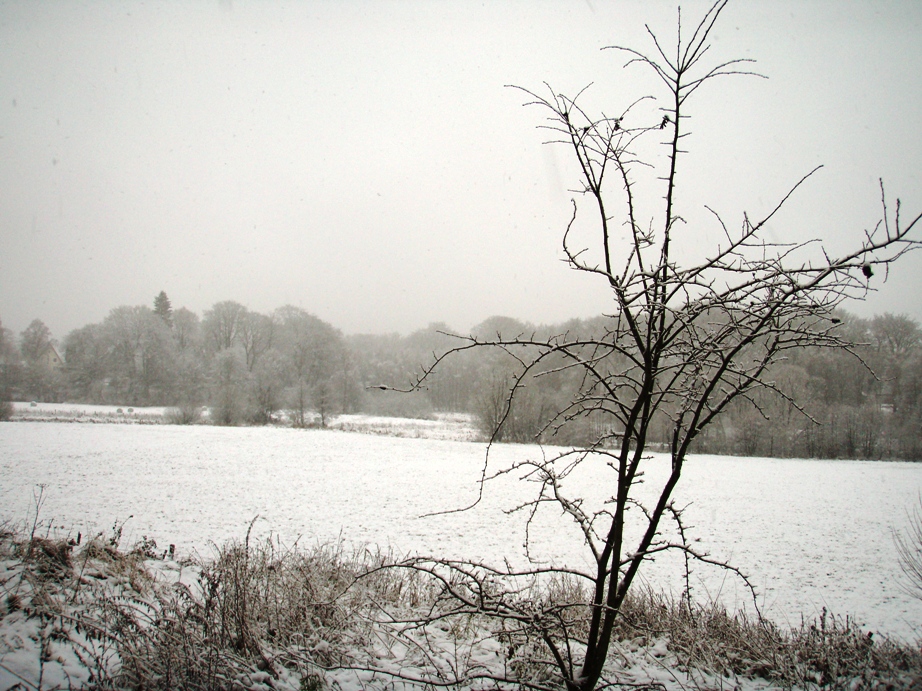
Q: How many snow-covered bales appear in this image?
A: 4